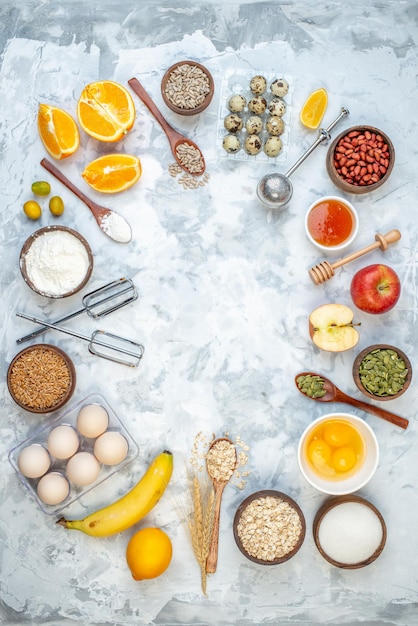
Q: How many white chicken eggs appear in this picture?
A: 6